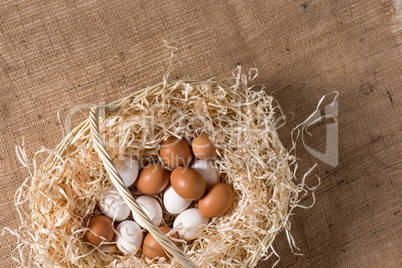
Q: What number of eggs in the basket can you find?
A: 14